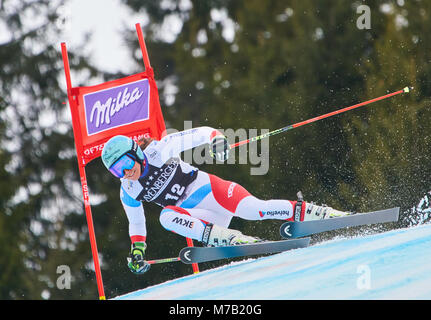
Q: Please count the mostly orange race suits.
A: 0